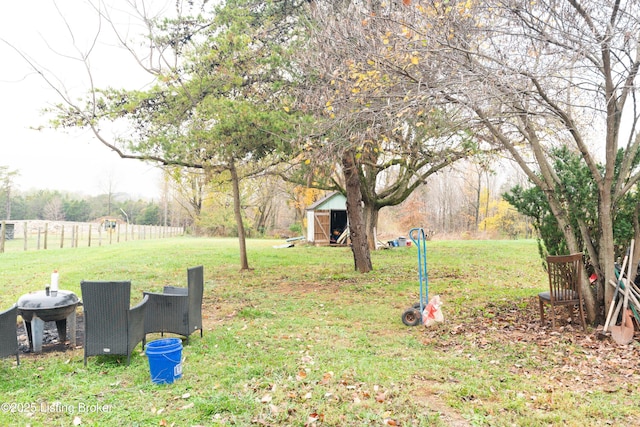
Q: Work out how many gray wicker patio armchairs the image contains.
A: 3